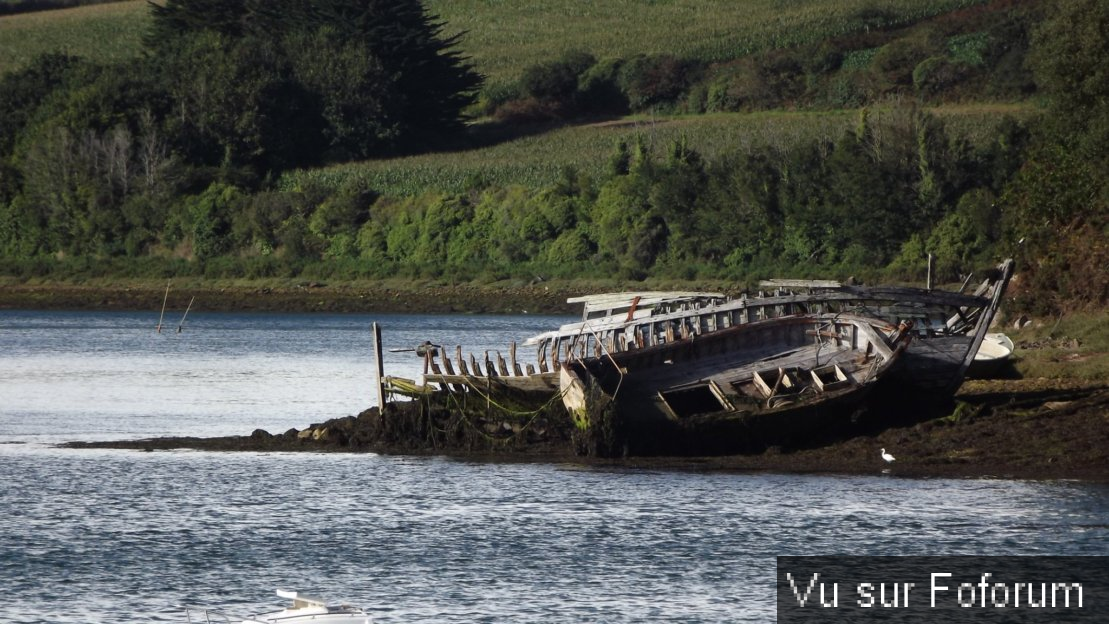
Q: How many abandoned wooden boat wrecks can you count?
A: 2